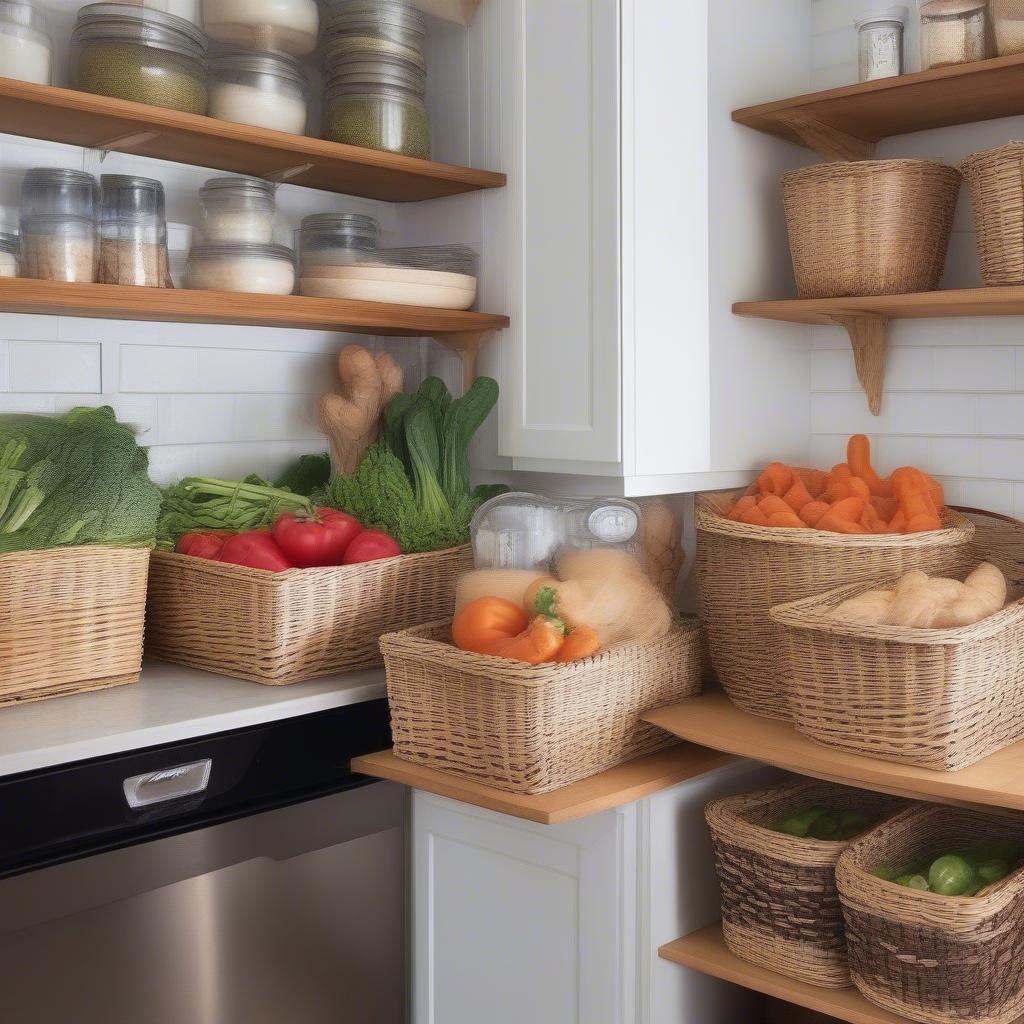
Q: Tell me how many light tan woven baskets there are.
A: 7